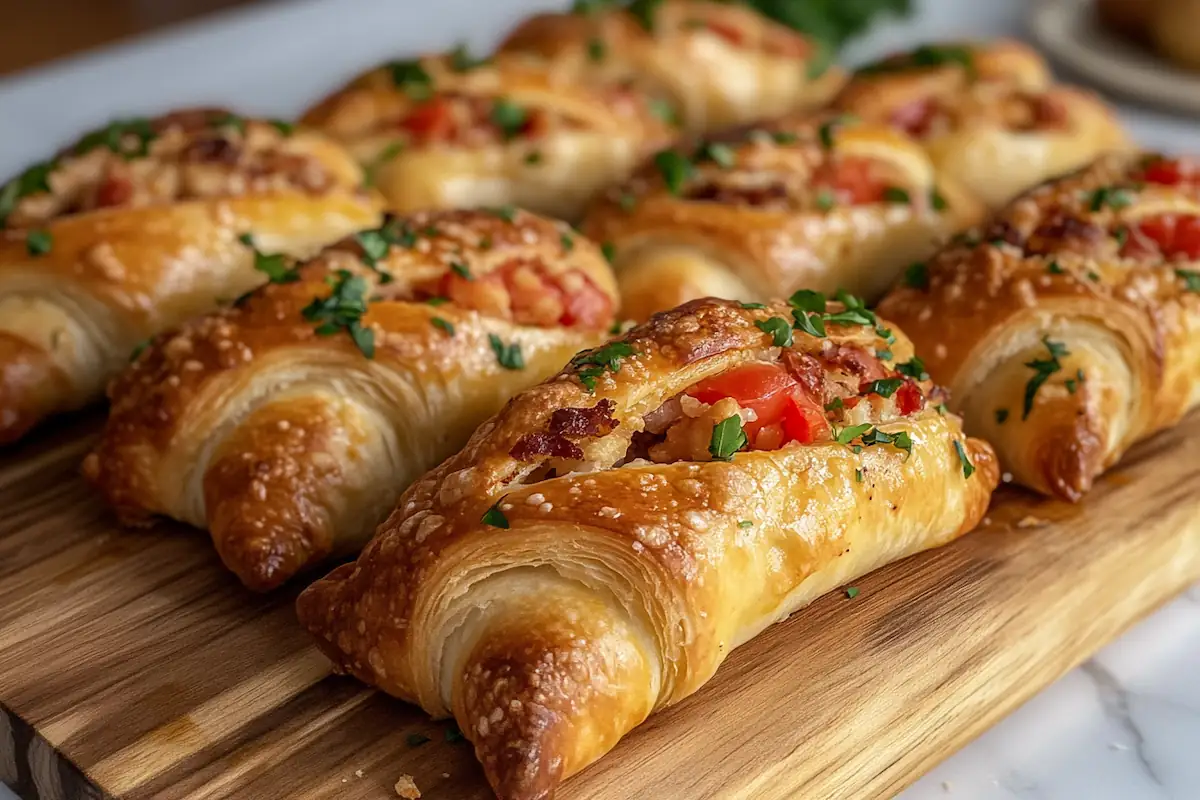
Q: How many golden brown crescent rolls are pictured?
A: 8